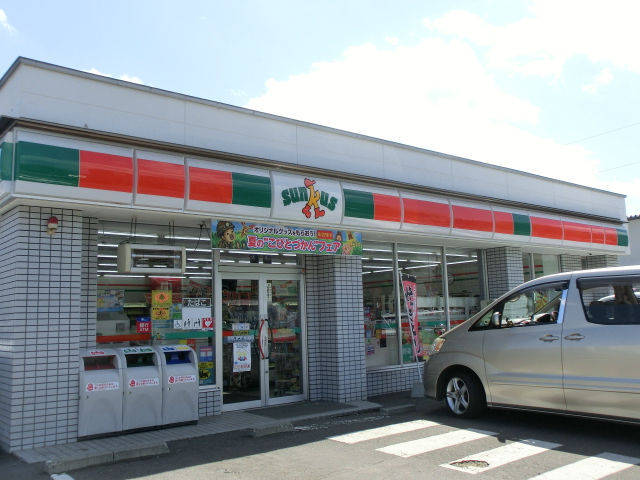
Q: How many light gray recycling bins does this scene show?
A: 3